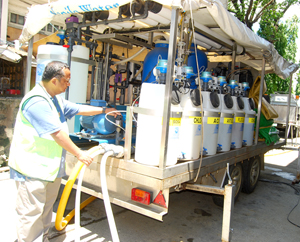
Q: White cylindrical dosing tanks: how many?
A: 6